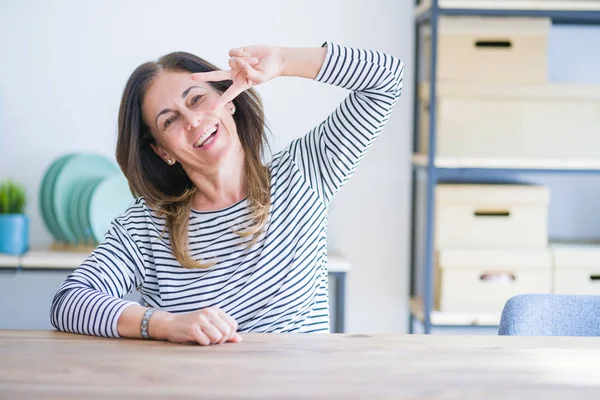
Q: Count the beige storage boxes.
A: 5